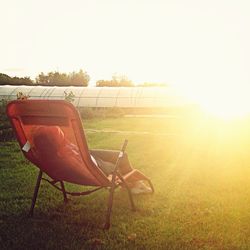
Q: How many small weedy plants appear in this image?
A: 2